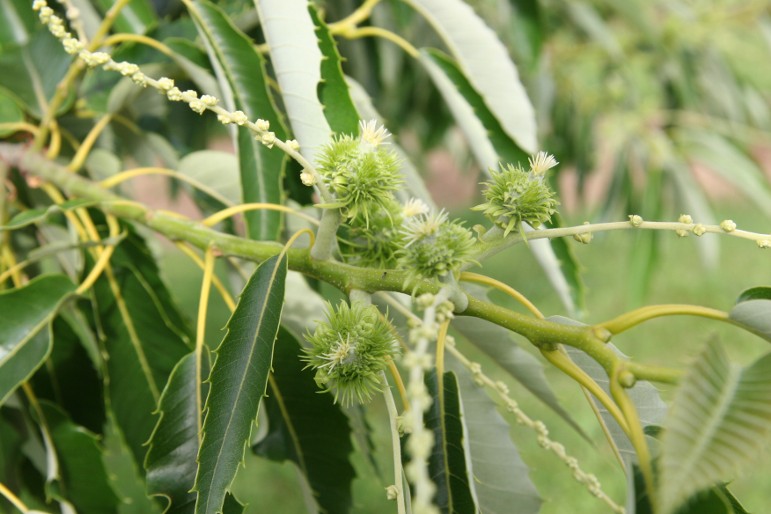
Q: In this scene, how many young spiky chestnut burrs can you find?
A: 5